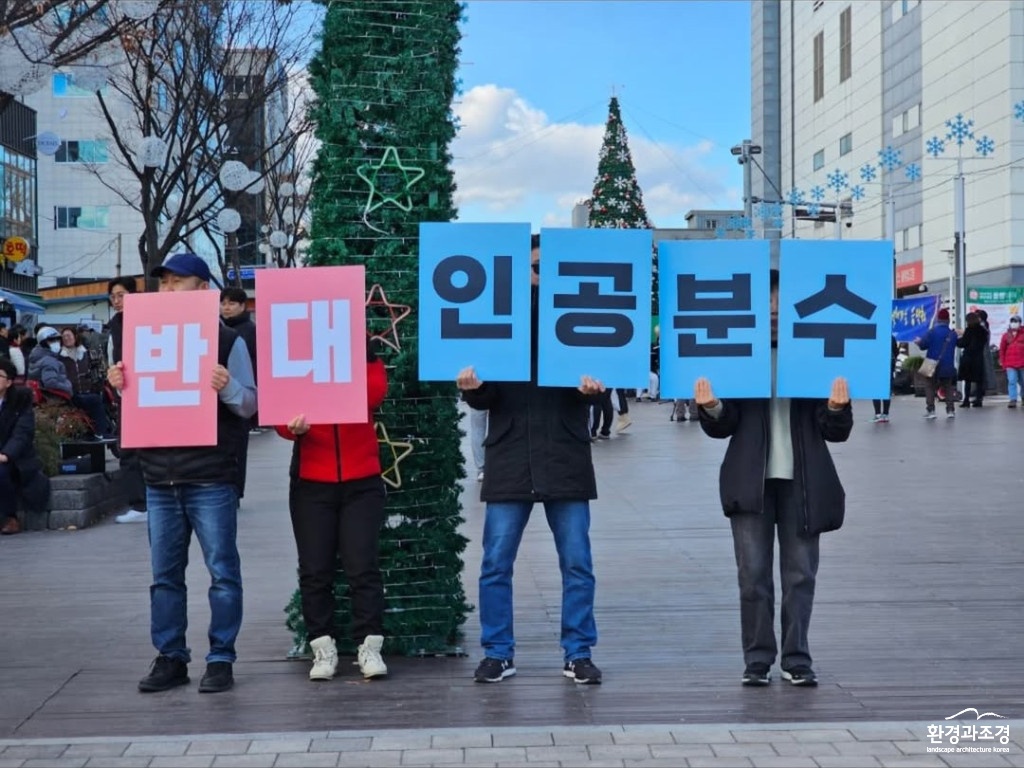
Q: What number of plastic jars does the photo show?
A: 0